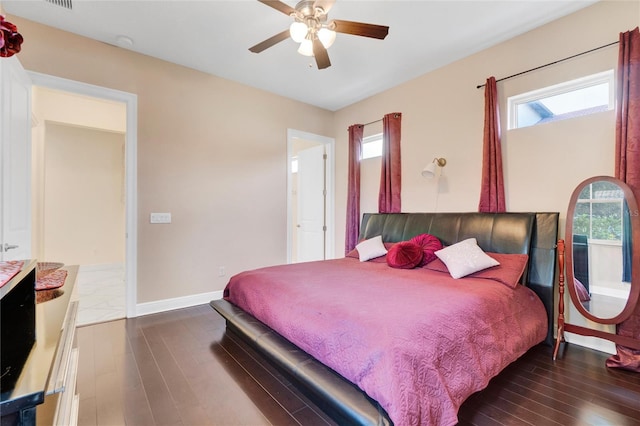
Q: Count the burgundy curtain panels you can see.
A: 4